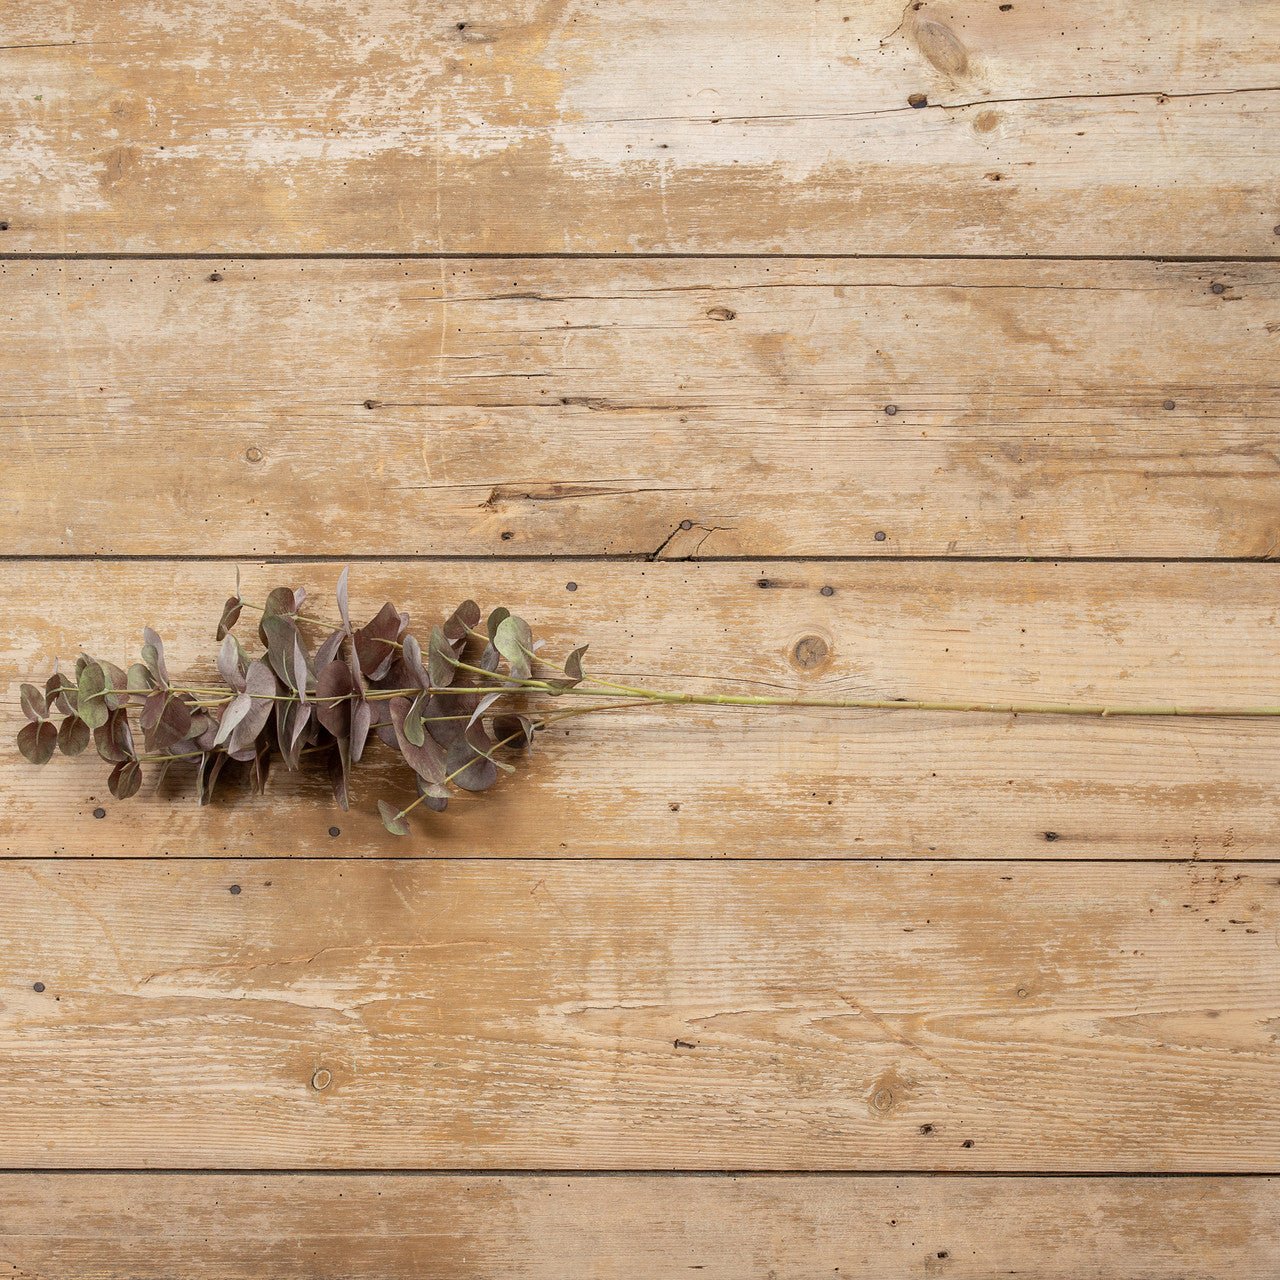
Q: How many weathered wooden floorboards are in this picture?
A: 5